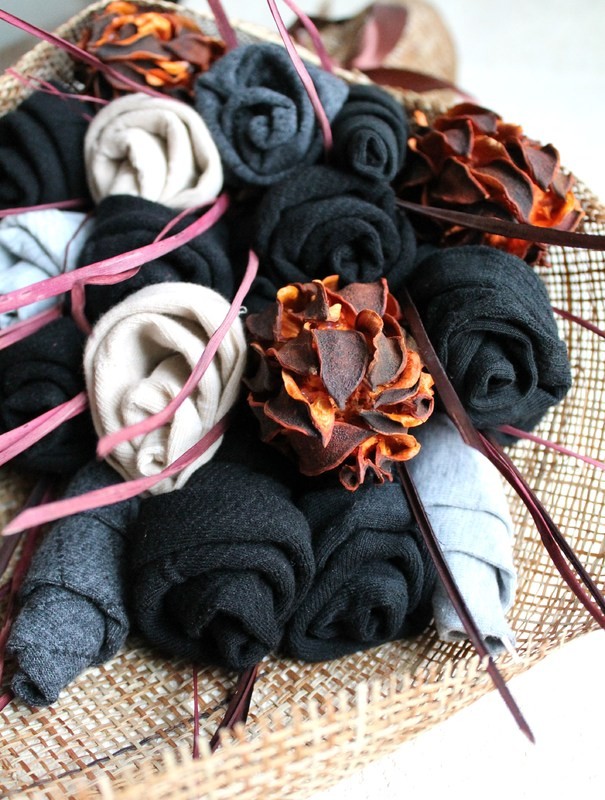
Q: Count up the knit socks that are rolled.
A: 14